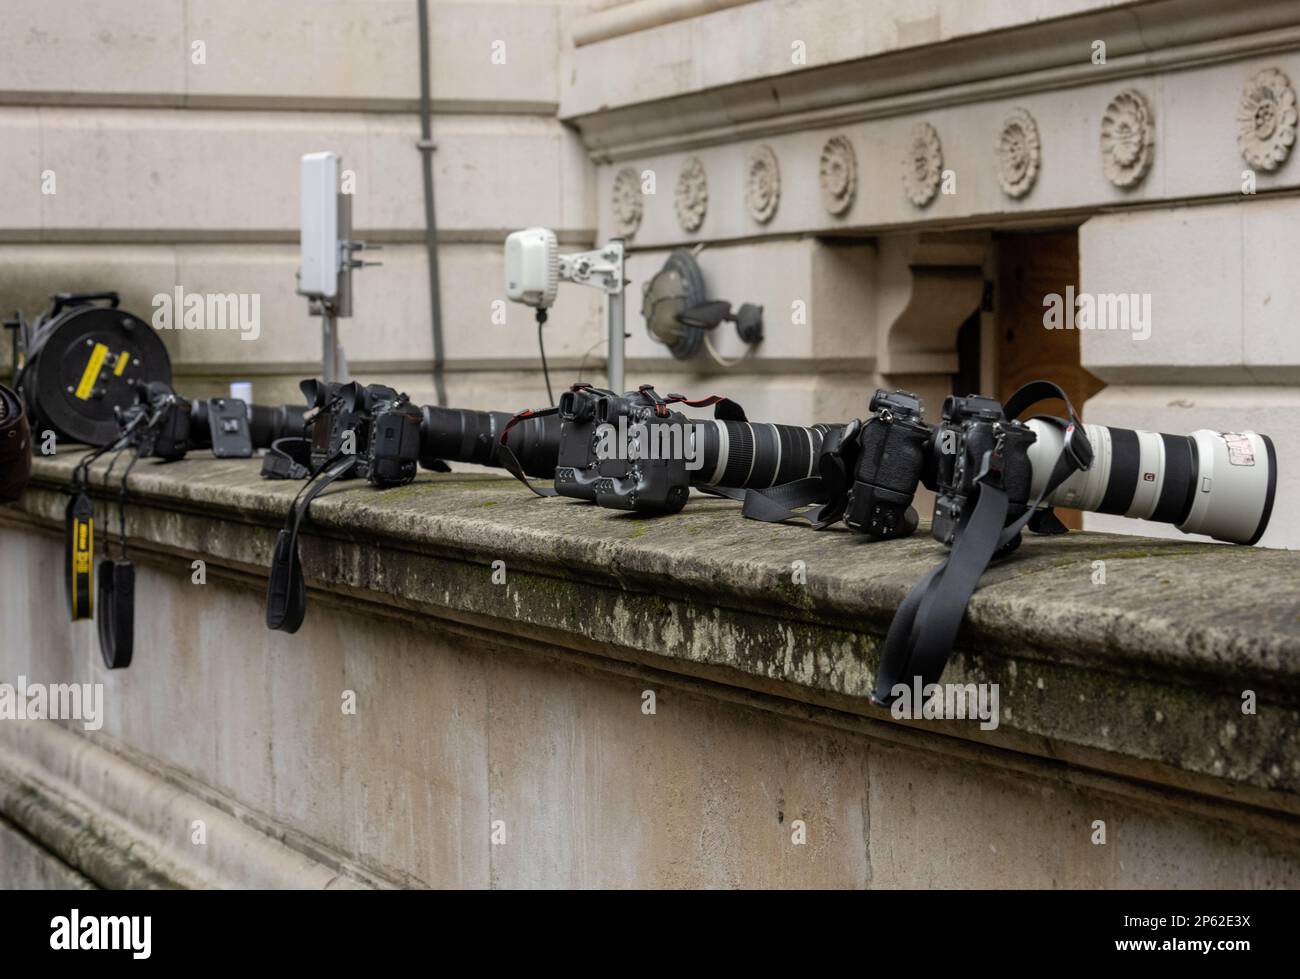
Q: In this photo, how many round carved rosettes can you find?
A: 8